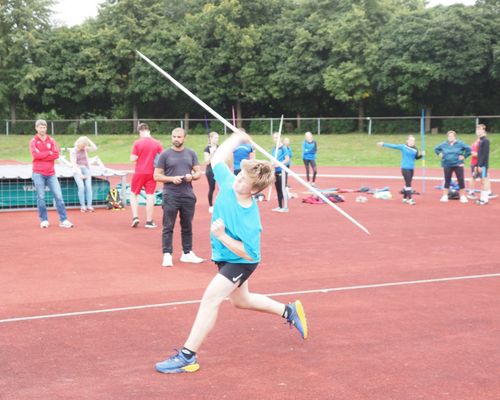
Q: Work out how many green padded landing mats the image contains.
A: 1